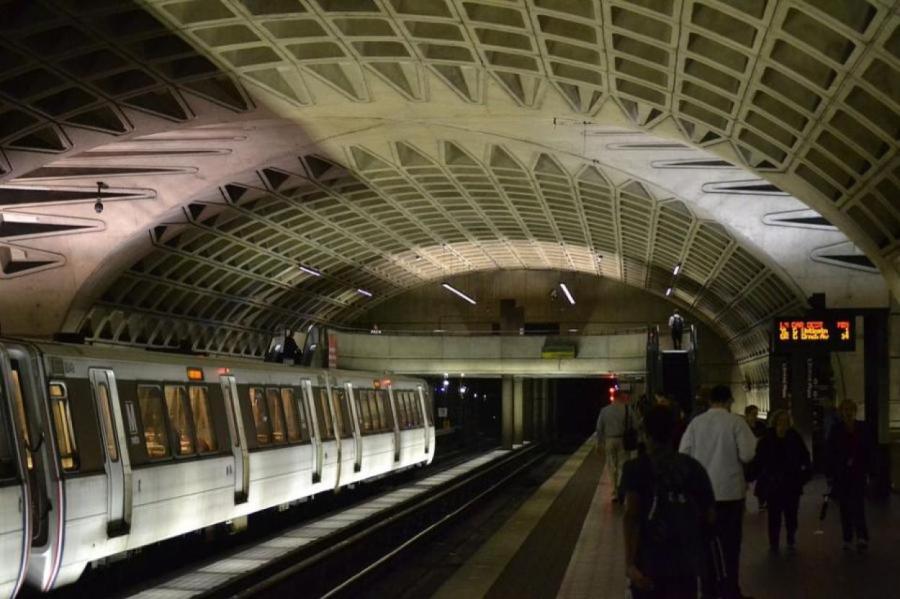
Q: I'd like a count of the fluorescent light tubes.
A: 6